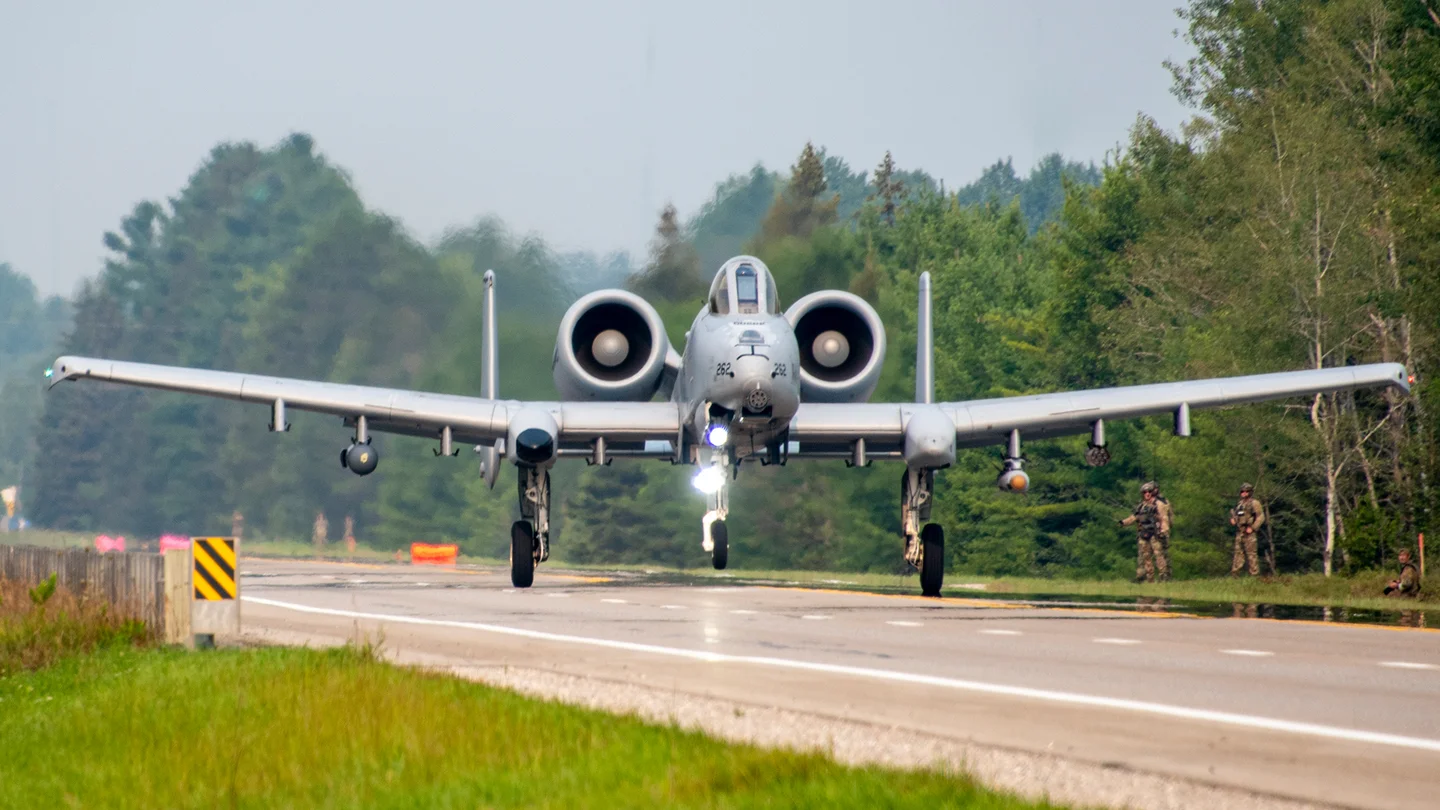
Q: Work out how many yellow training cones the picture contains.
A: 0